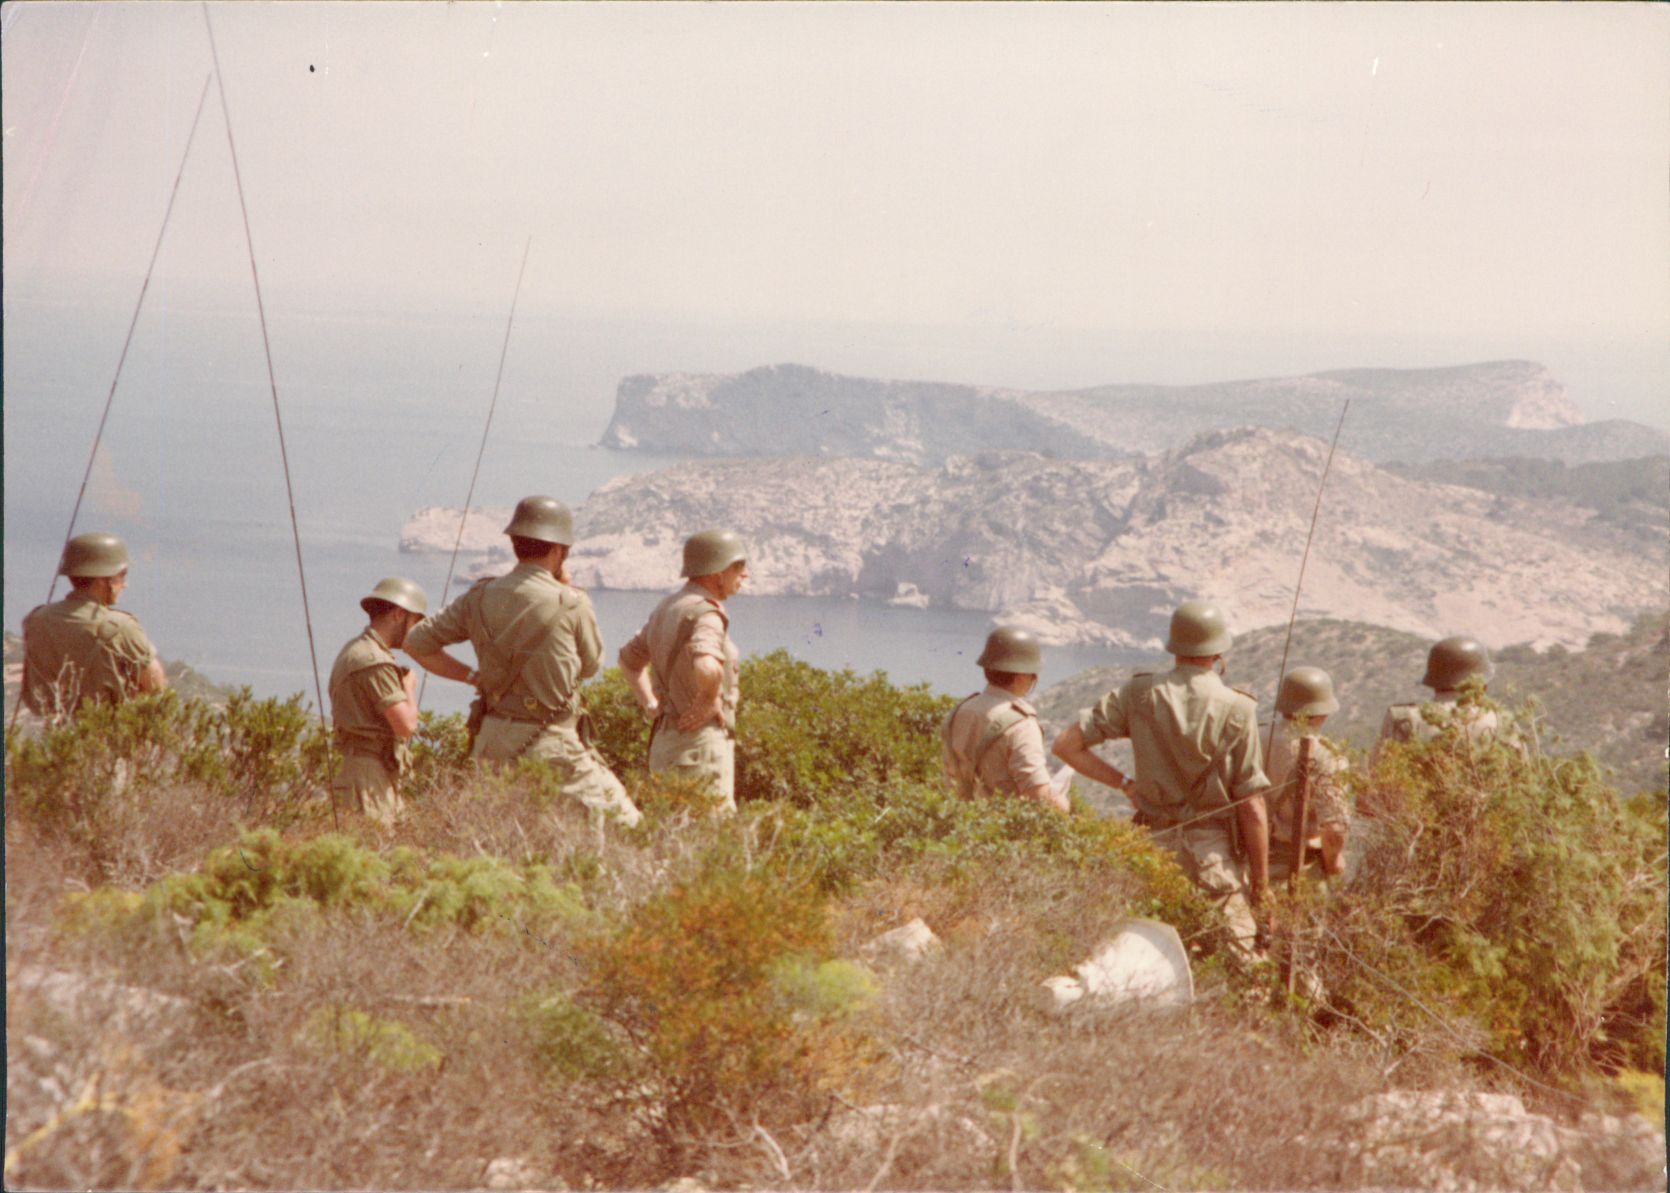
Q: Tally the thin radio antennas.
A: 4